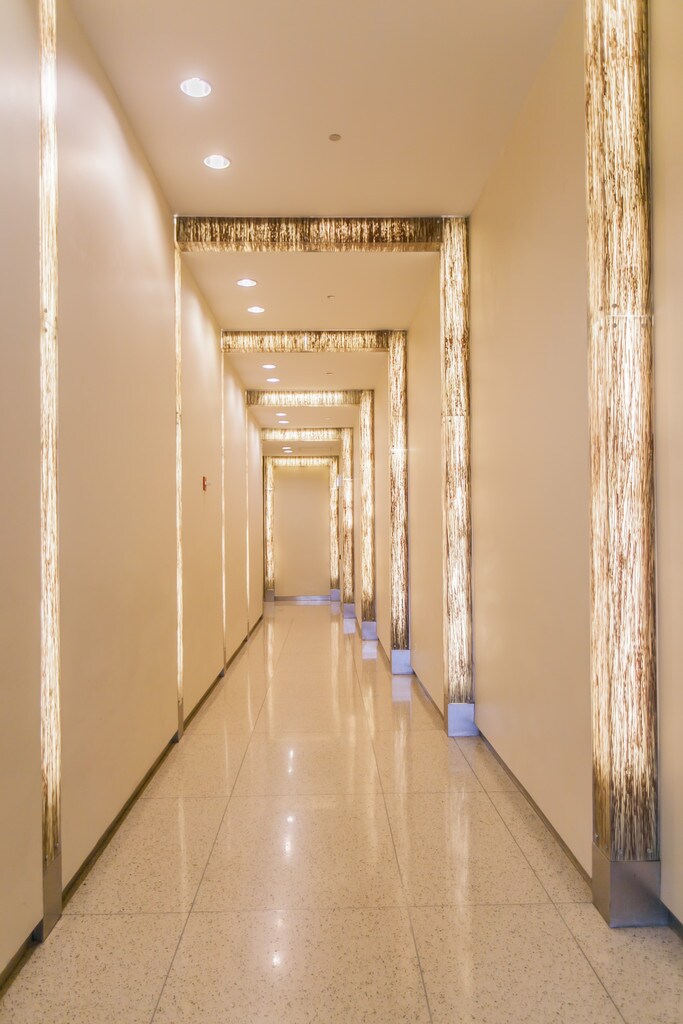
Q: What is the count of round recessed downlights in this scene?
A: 10